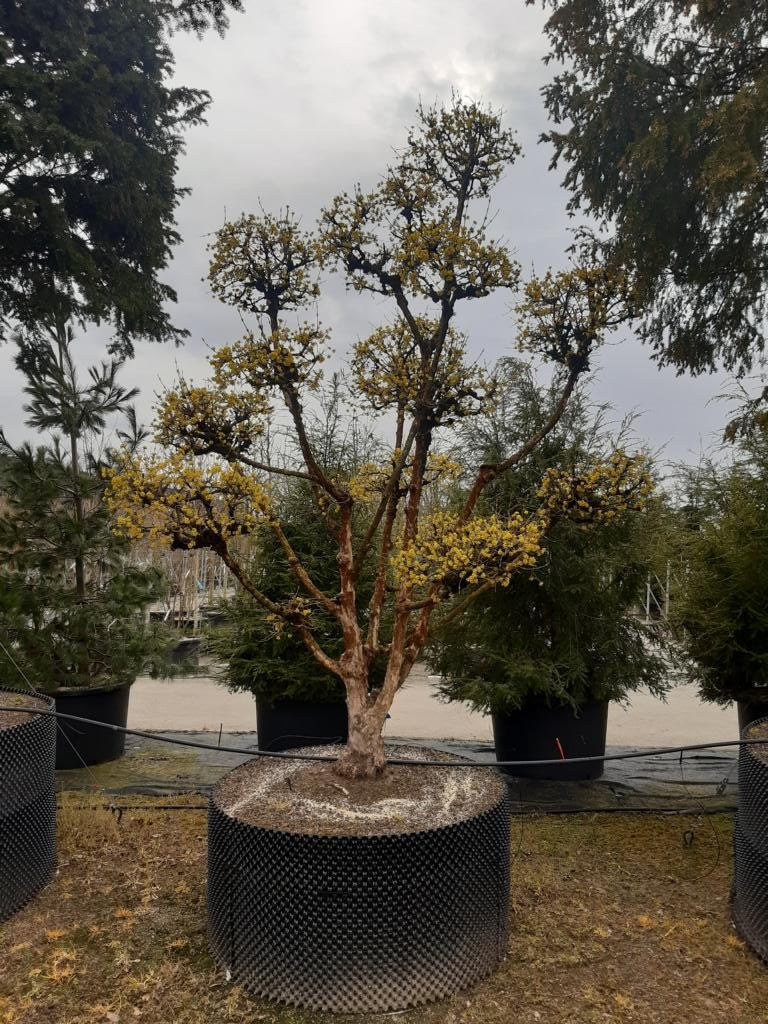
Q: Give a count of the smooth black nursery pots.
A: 4